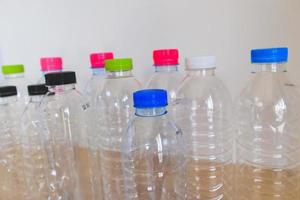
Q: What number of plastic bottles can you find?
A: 11